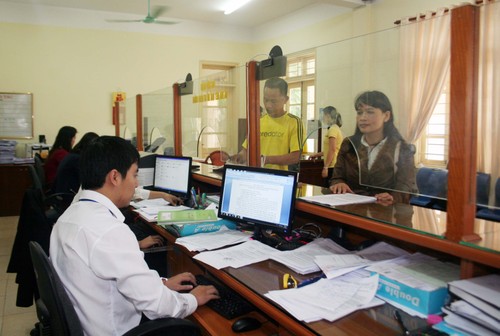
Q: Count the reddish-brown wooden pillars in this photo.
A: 5